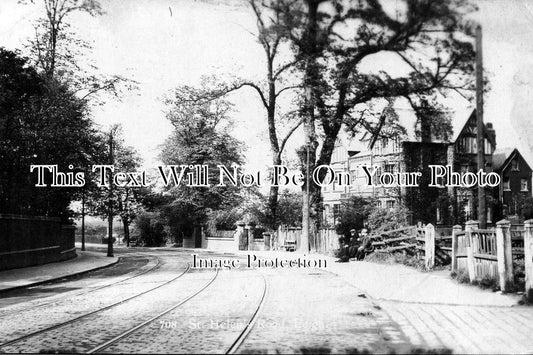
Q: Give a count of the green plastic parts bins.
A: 0